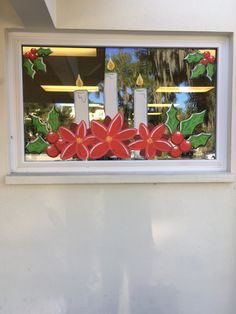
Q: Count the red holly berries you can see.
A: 12